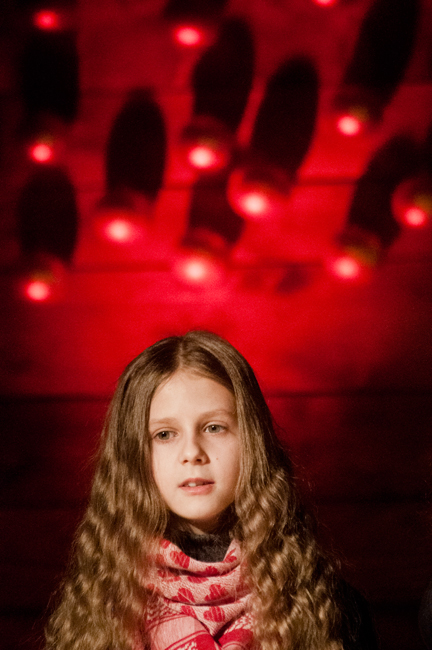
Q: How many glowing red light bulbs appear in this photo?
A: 12